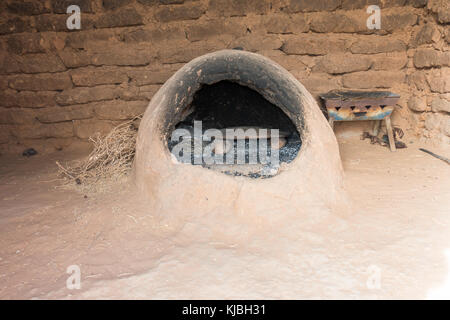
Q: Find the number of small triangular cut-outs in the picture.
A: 4